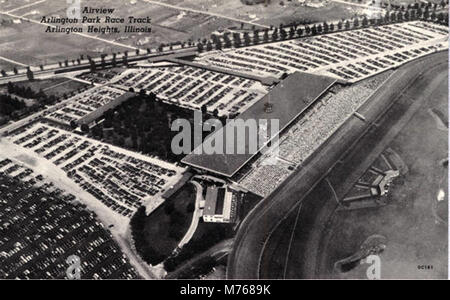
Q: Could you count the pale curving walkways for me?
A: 1